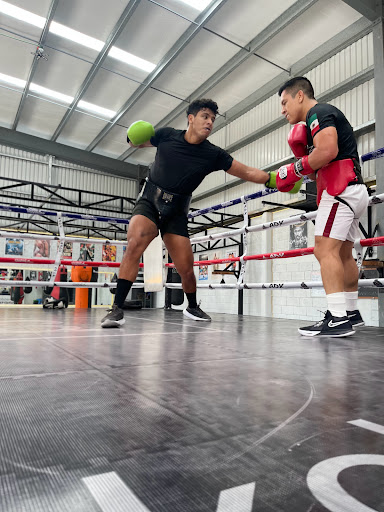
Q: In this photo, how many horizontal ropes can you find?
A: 4